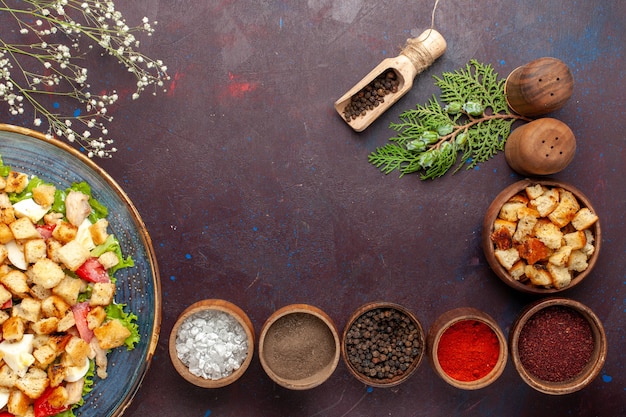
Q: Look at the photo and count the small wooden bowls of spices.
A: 5